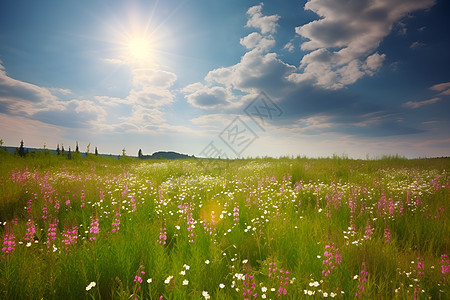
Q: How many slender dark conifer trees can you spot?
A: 7